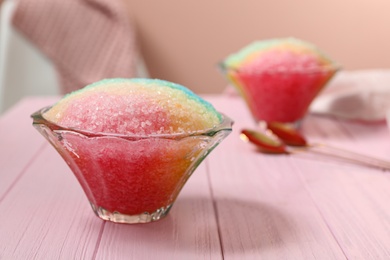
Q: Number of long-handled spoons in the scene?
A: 2